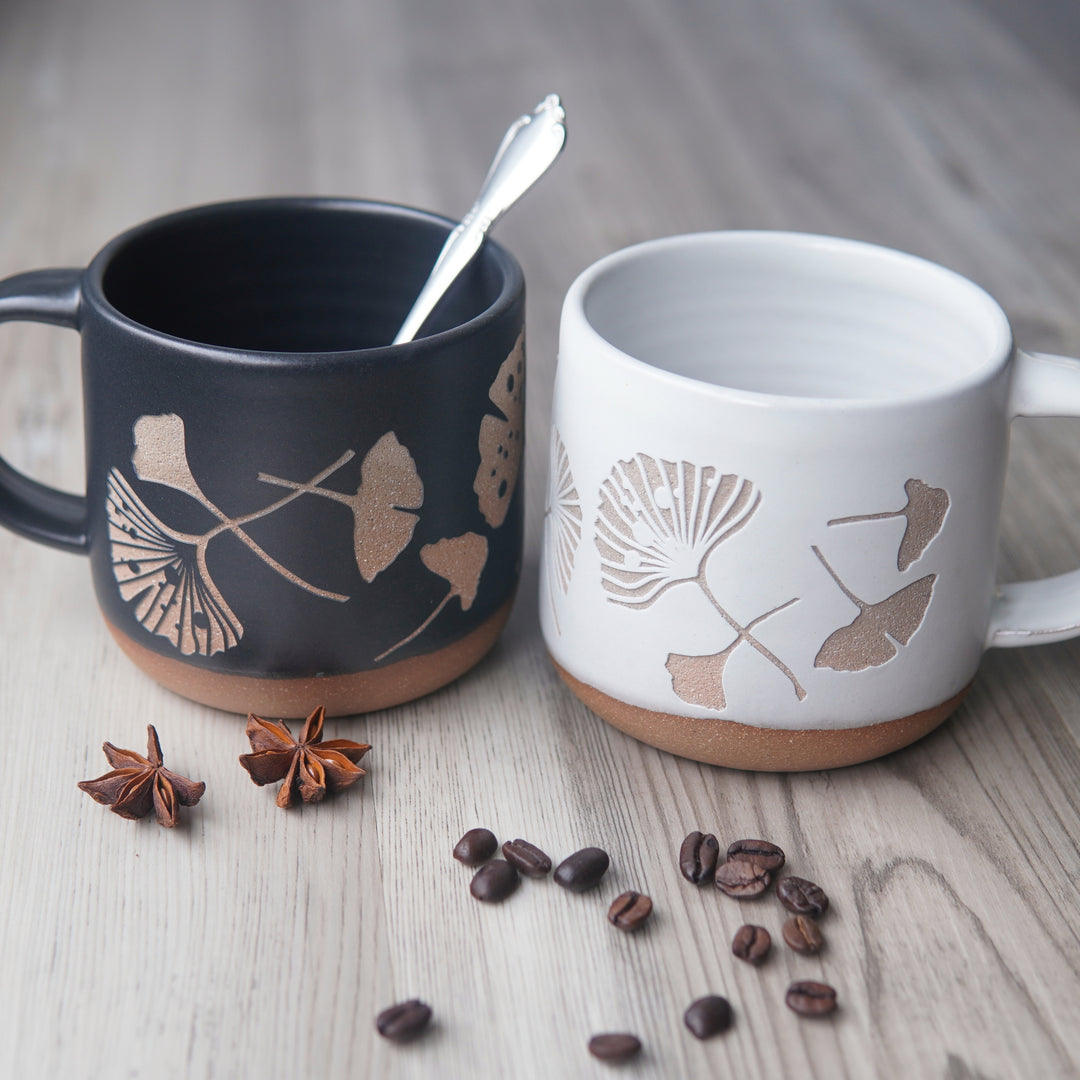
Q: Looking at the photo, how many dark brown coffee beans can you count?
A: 15